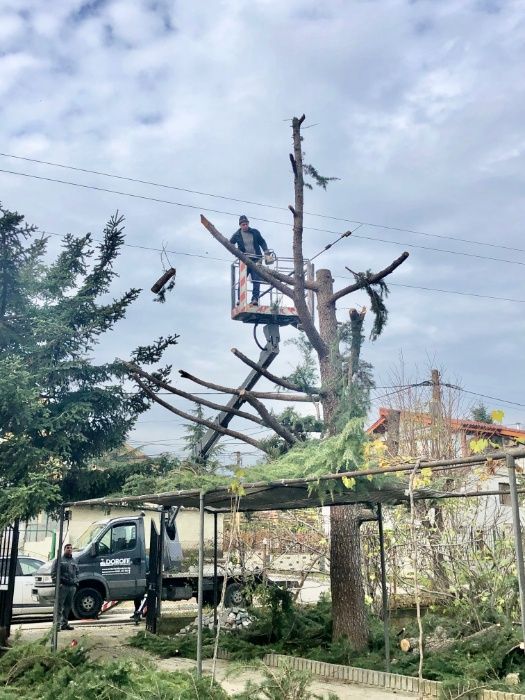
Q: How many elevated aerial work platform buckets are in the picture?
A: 1